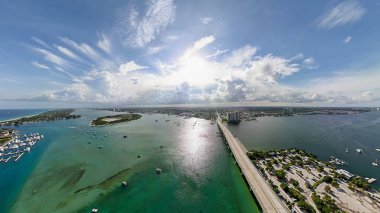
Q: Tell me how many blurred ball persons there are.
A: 0